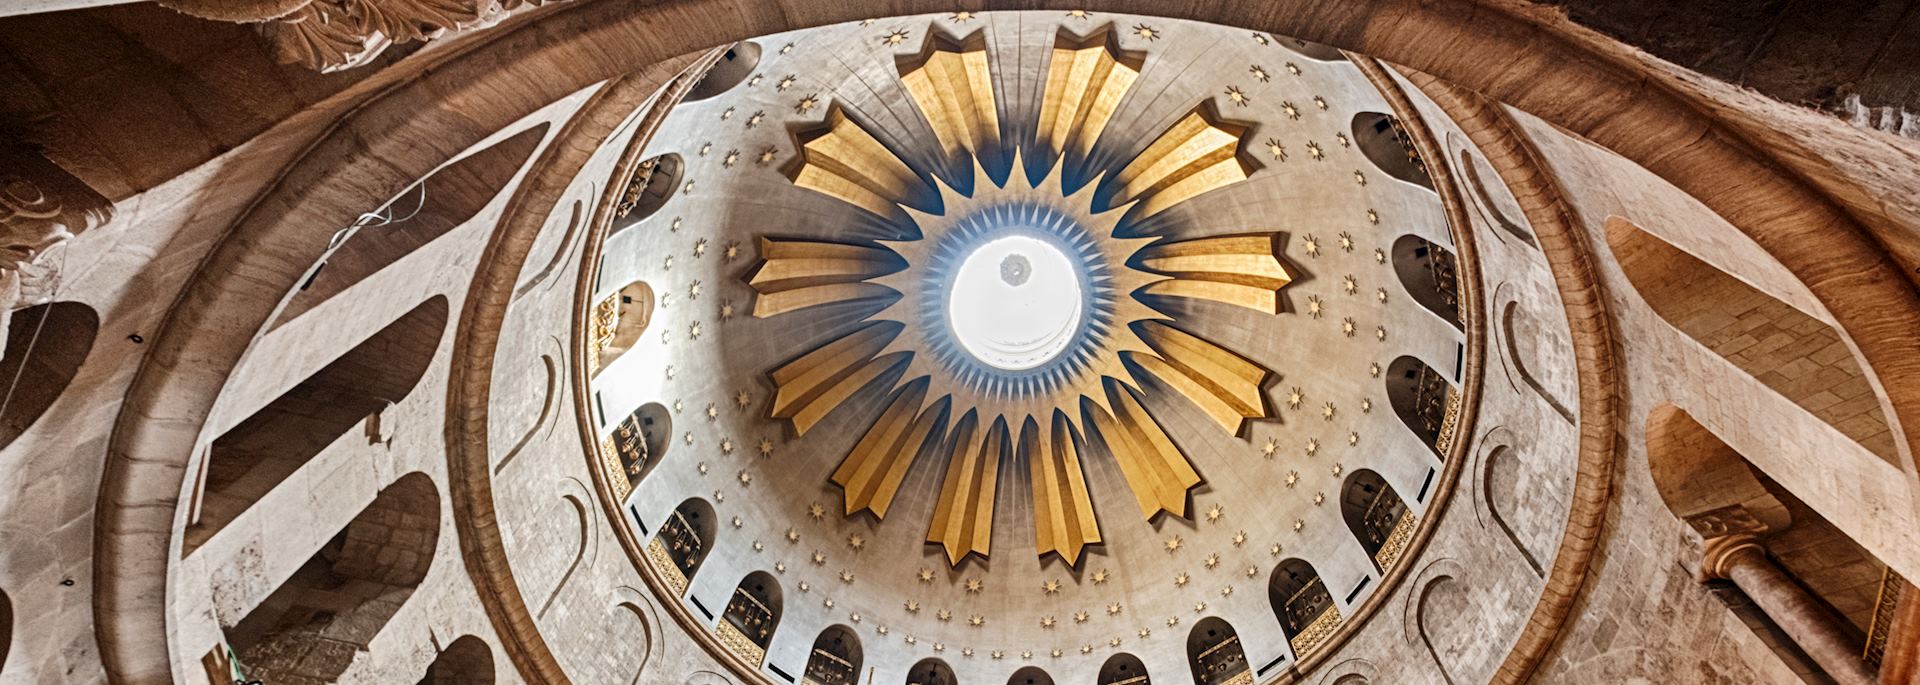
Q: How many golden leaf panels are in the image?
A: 12